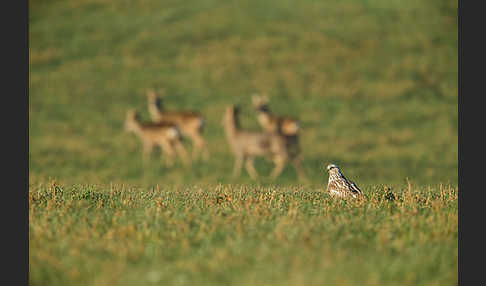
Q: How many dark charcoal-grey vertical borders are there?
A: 2